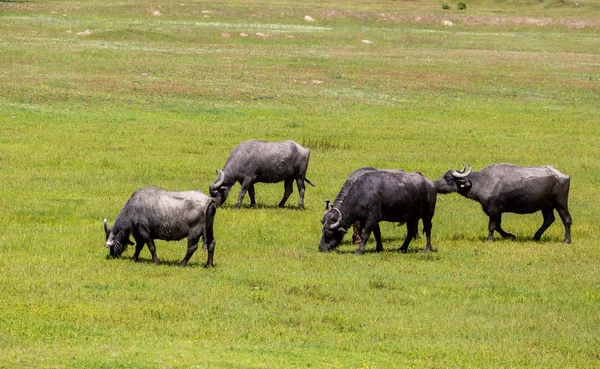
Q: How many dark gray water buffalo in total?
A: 5